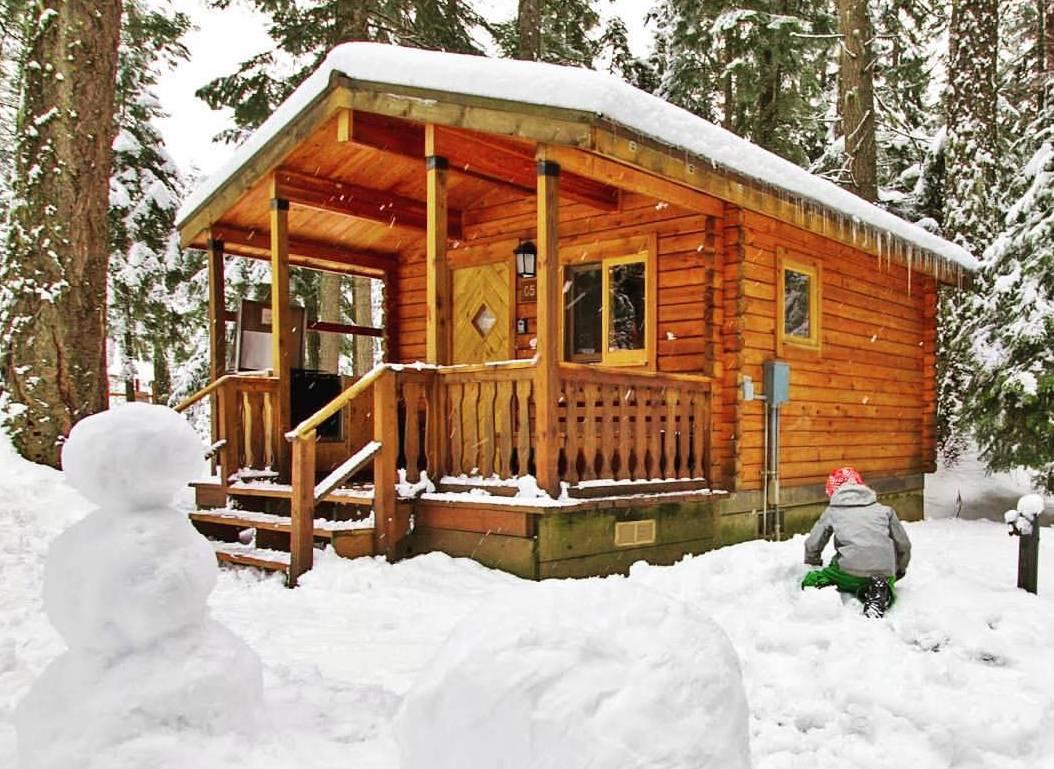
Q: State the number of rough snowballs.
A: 4